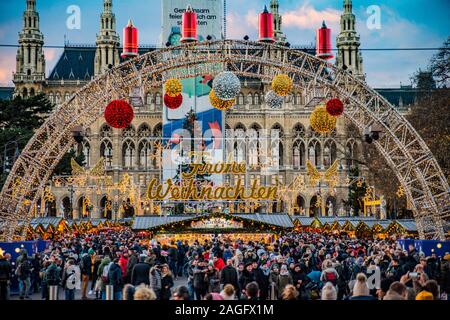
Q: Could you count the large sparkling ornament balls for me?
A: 9